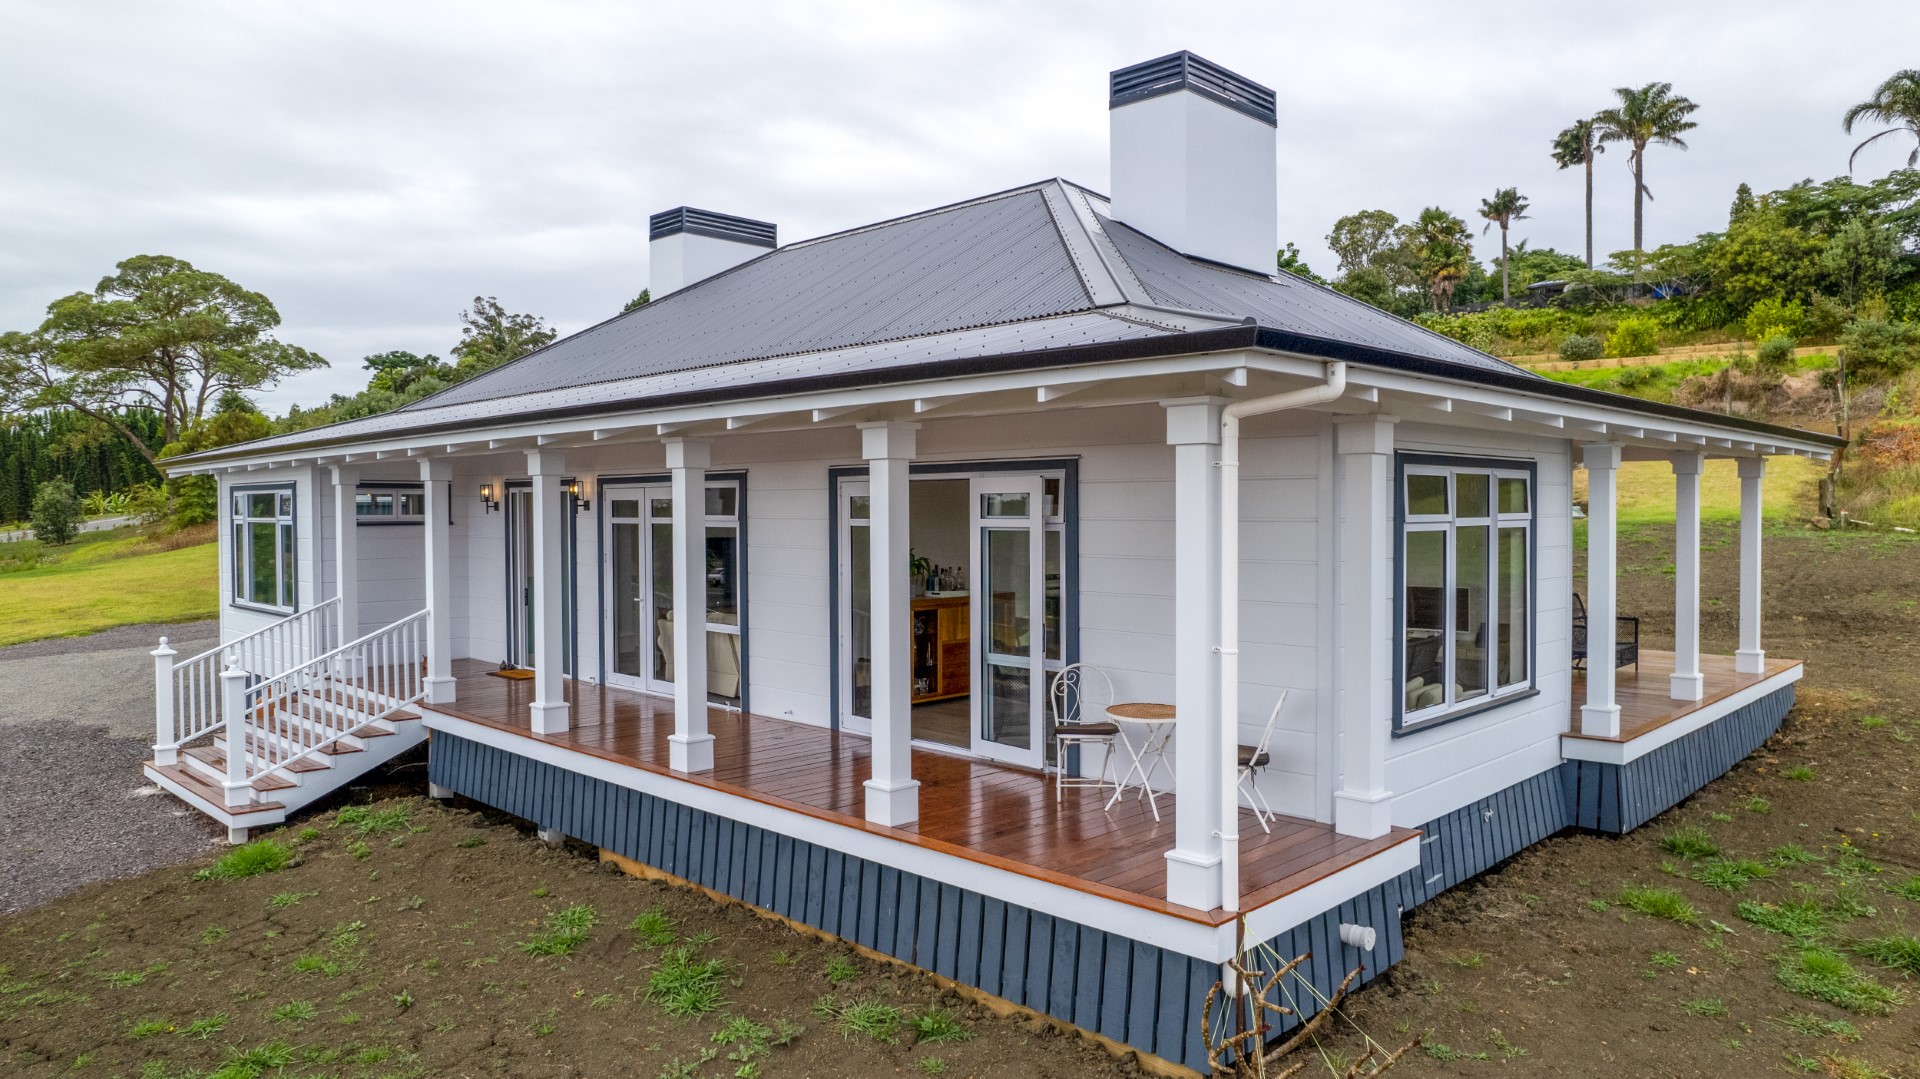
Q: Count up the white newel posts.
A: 2